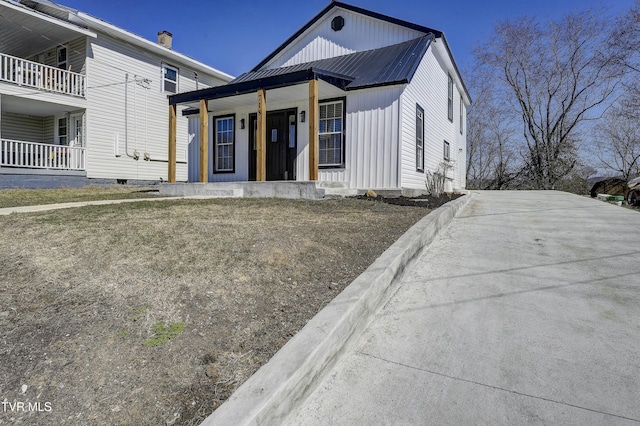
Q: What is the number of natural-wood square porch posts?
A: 4